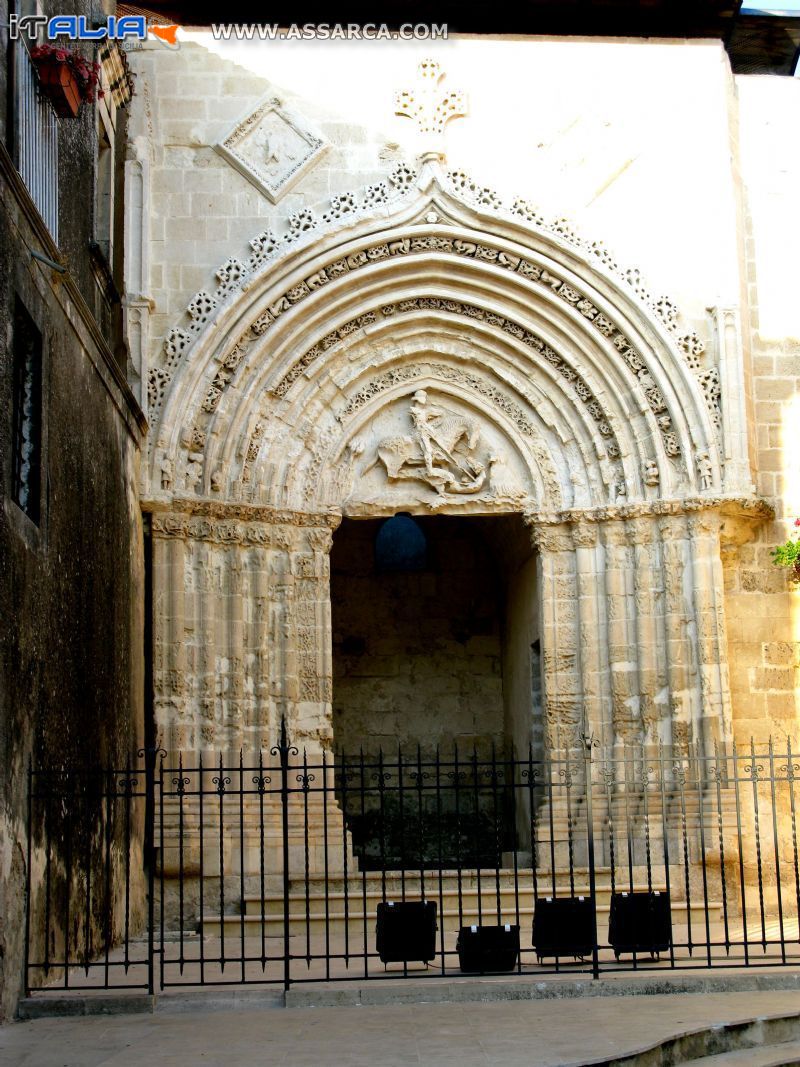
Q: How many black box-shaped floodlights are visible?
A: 4